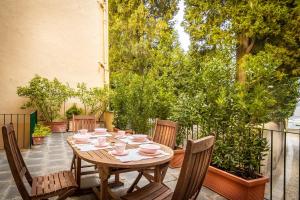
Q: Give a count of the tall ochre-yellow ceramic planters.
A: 1